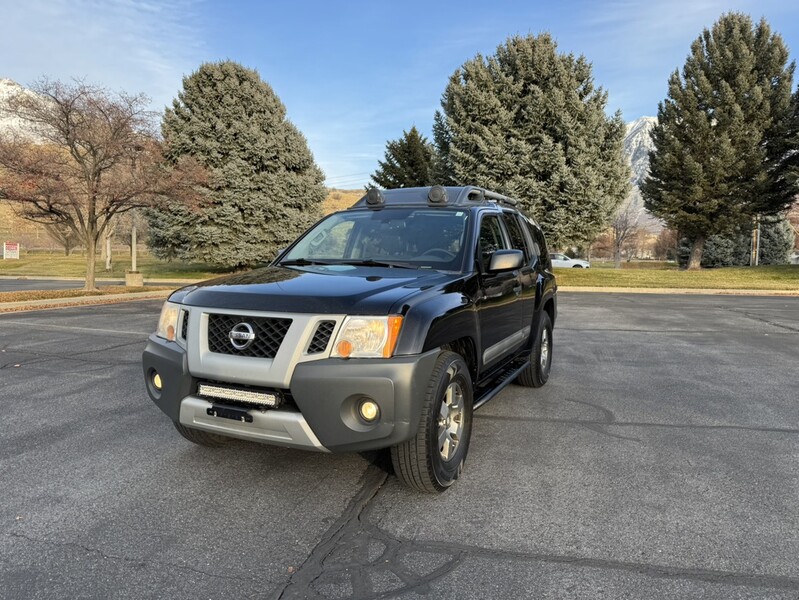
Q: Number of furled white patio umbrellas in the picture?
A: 0